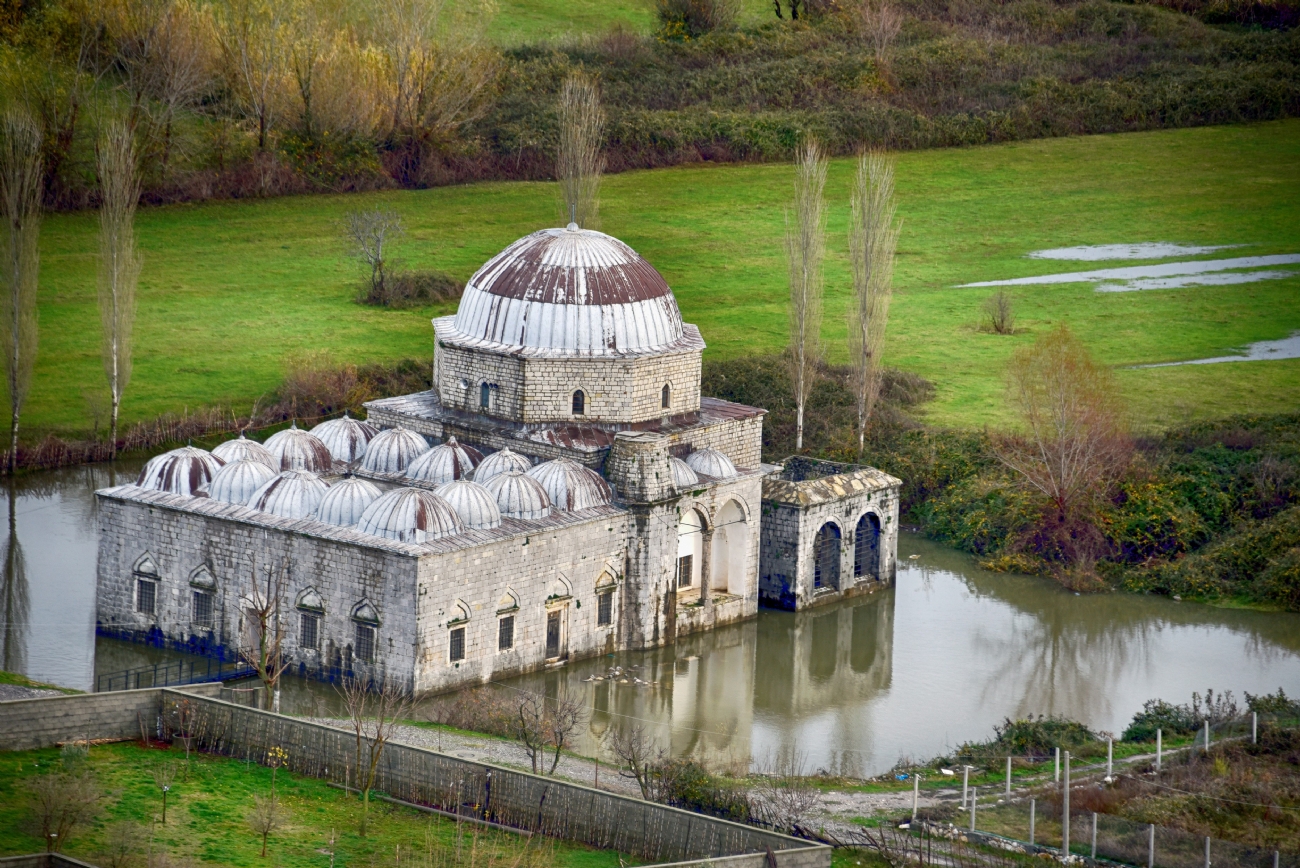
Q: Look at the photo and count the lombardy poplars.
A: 5